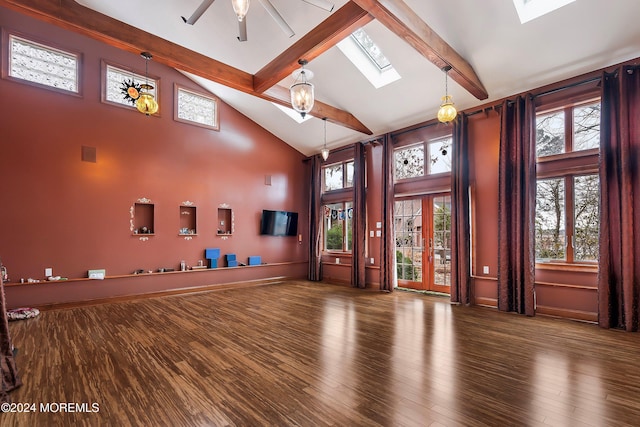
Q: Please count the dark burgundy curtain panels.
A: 6